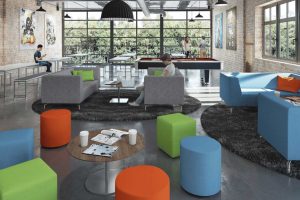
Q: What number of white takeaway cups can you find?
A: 2